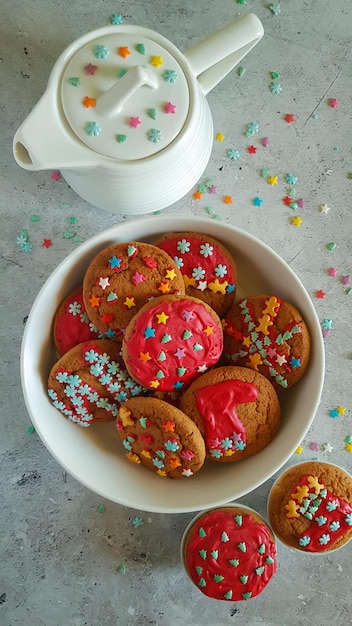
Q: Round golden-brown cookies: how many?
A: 10